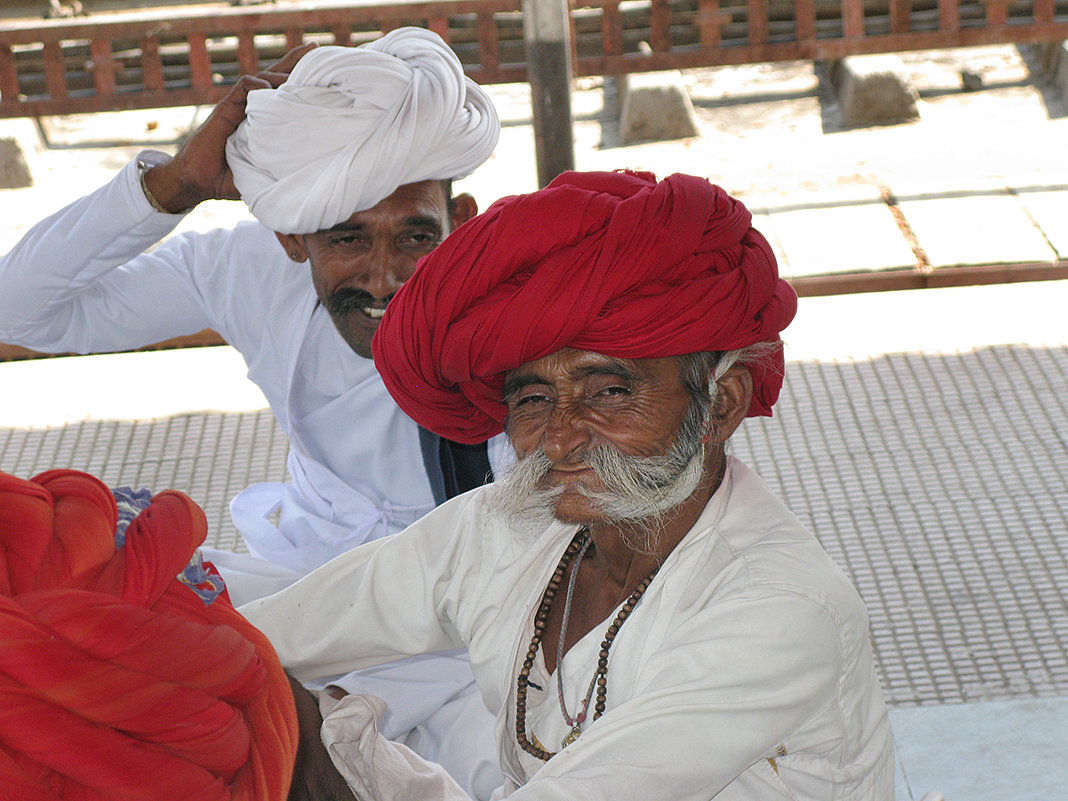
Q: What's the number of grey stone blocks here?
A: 4